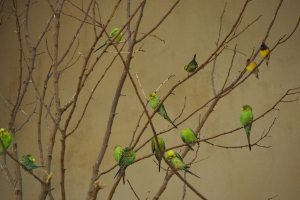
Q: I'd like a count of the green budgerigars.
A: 10